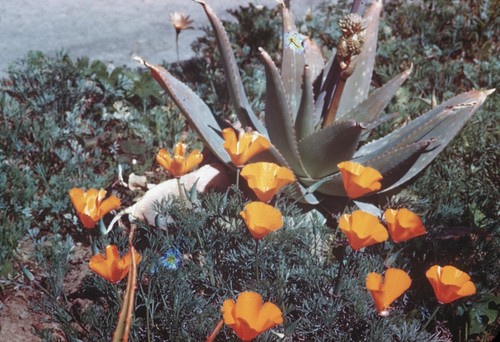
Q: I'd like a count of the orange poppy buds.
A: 12